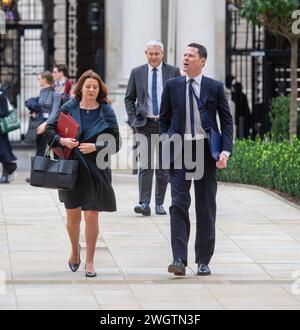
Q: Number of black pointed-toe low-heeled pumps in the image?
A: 2